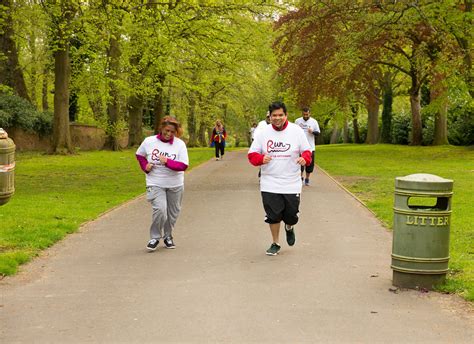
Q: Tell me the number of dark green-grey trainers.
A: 2